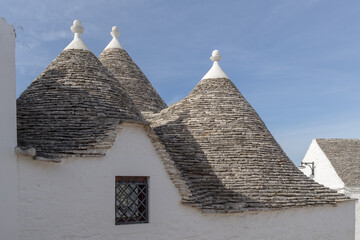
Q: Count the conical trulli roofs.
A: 3